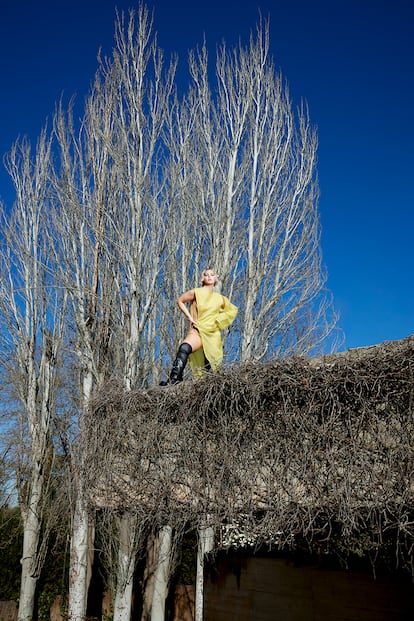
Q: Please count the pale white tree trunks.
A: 5